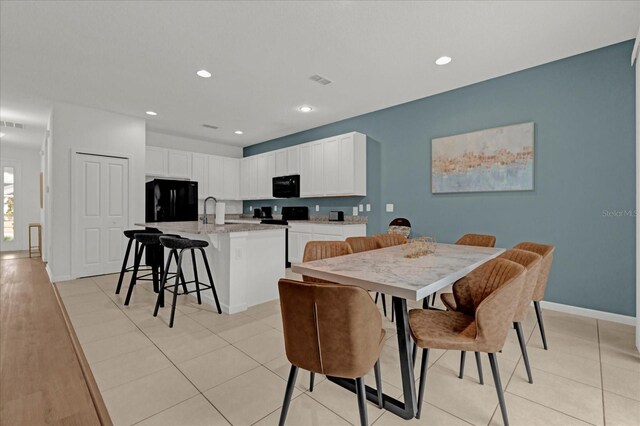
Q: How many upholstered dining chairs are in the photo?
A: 8